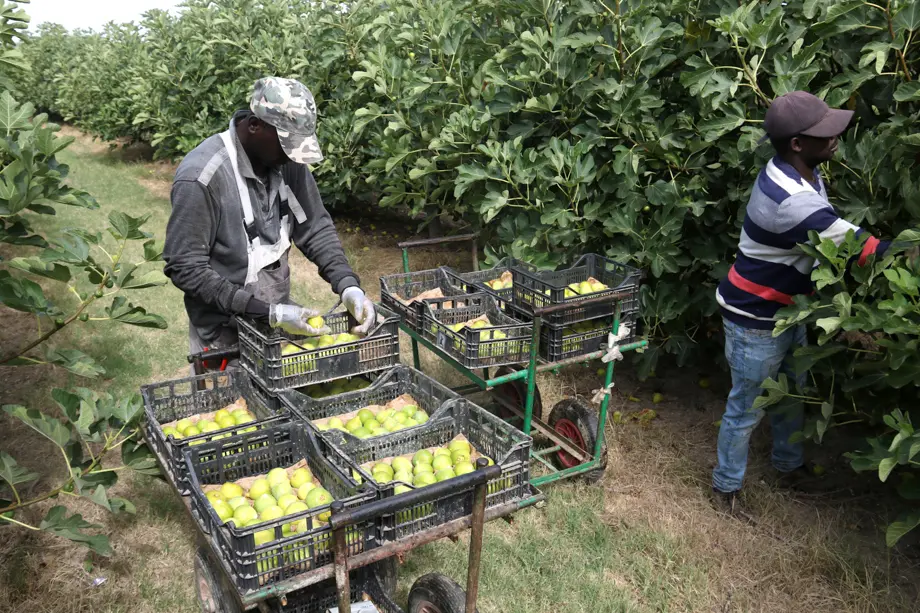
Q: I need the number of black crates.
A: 12